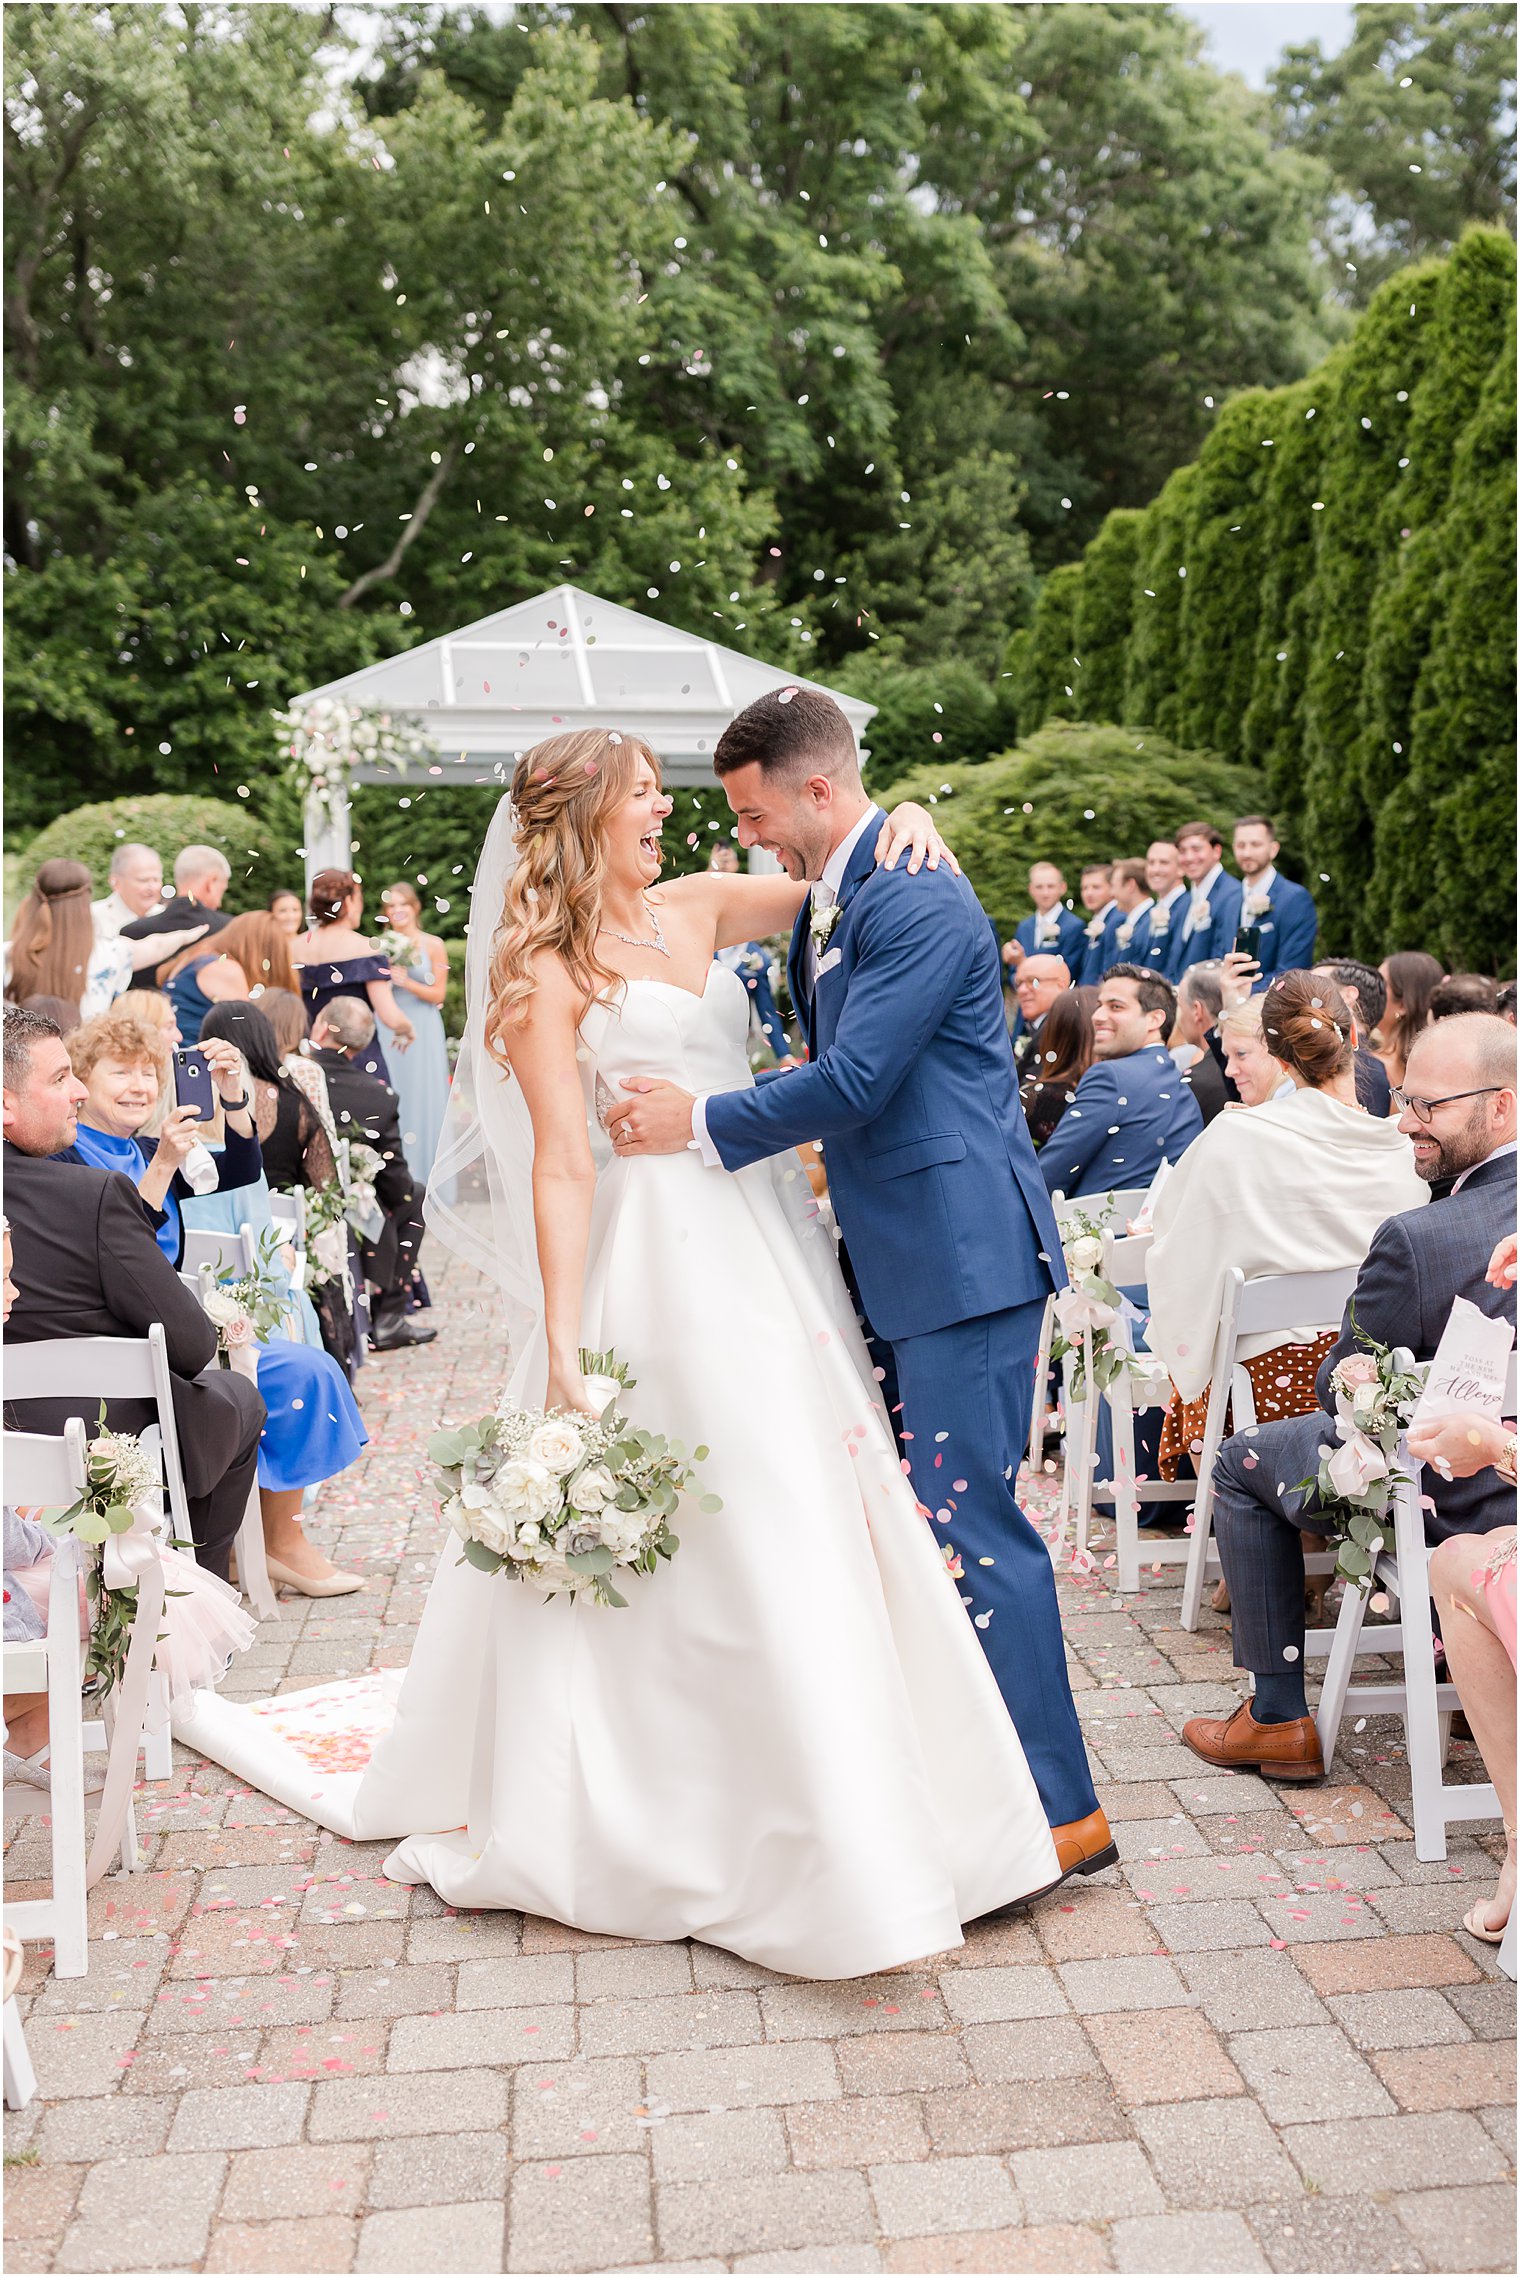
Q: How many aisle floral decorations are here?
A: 6